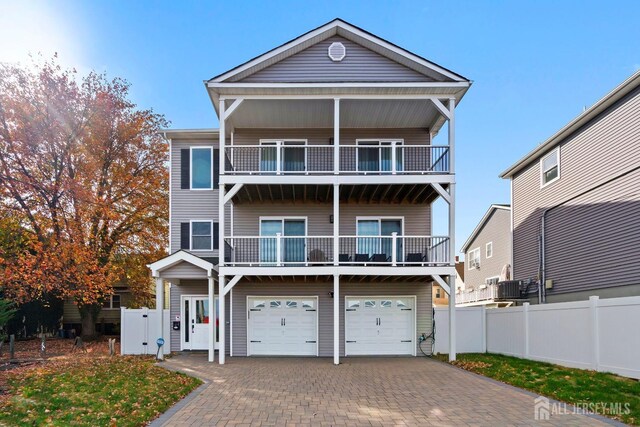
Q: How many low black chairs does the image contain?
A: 4